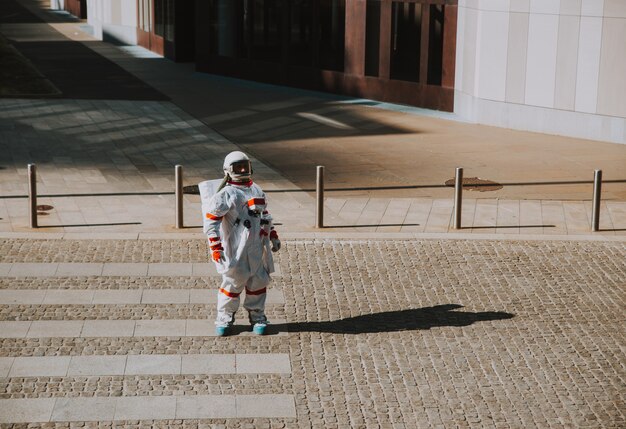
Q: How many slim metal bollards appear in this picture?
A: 5